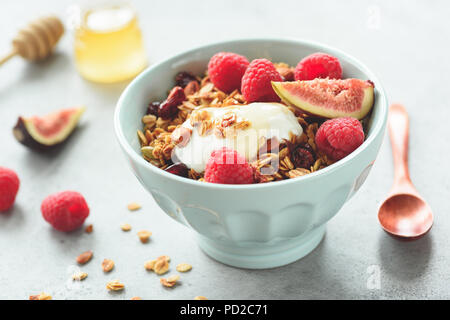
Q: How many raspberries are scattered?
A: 2